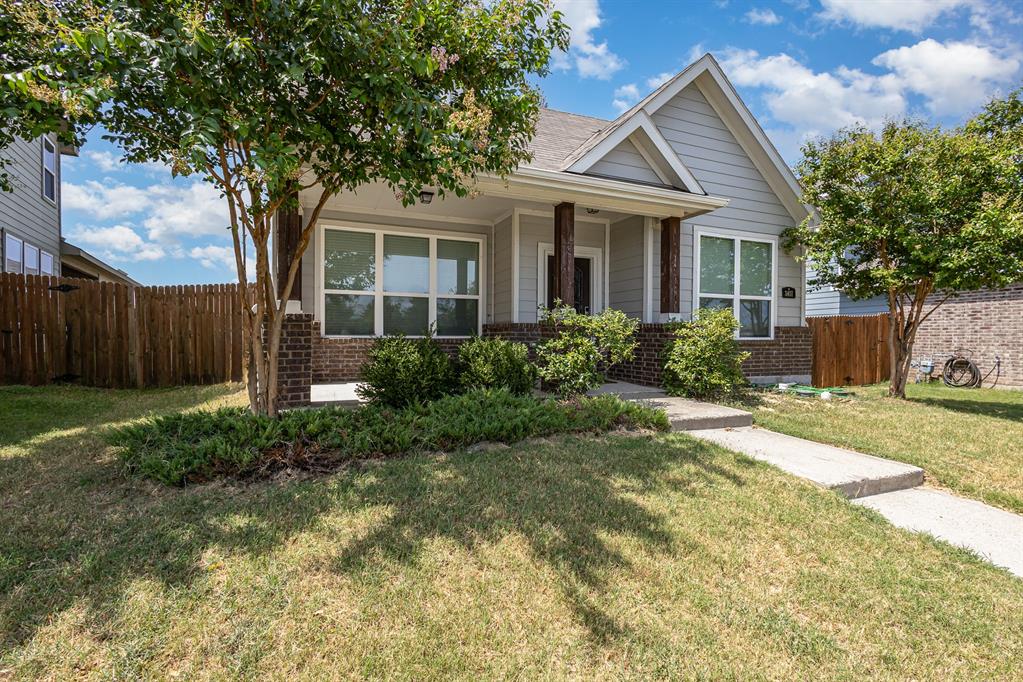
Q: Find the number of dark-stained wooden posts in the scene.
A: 3